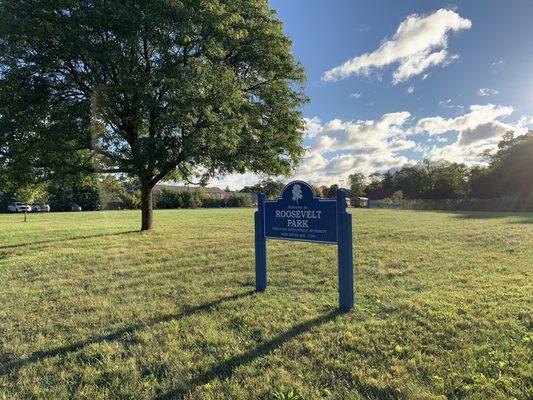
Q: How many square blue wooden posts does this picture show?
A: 2